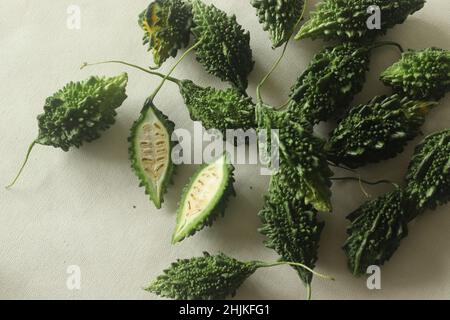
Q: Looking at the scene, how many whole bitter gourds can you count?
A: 14